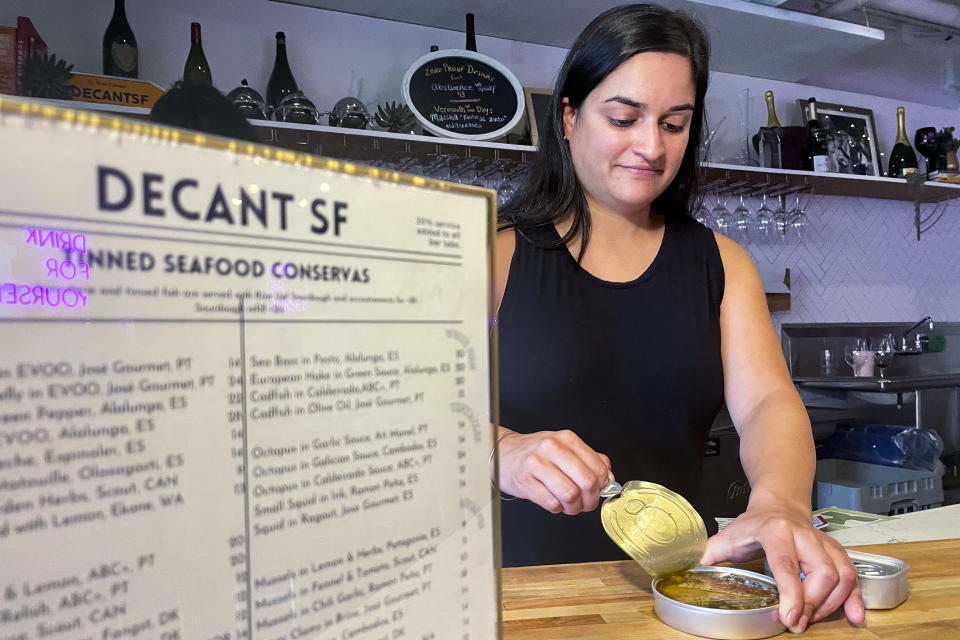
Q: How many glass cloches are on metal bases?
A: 3